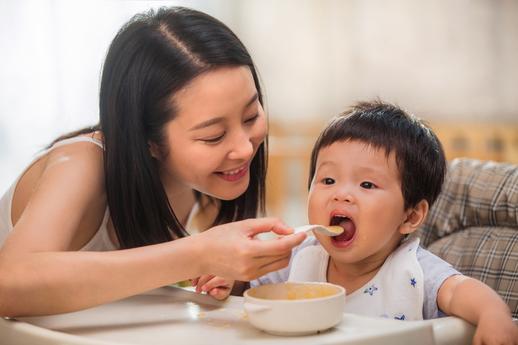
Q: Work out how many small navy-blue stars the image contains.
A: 3